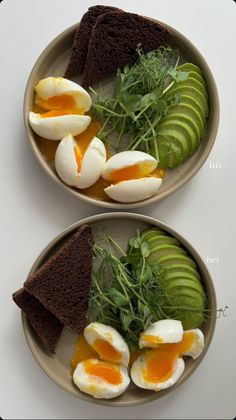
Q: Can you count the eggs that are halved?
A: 5